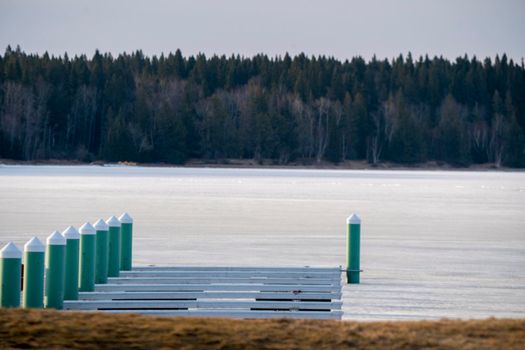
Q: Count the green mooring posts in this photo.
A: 9